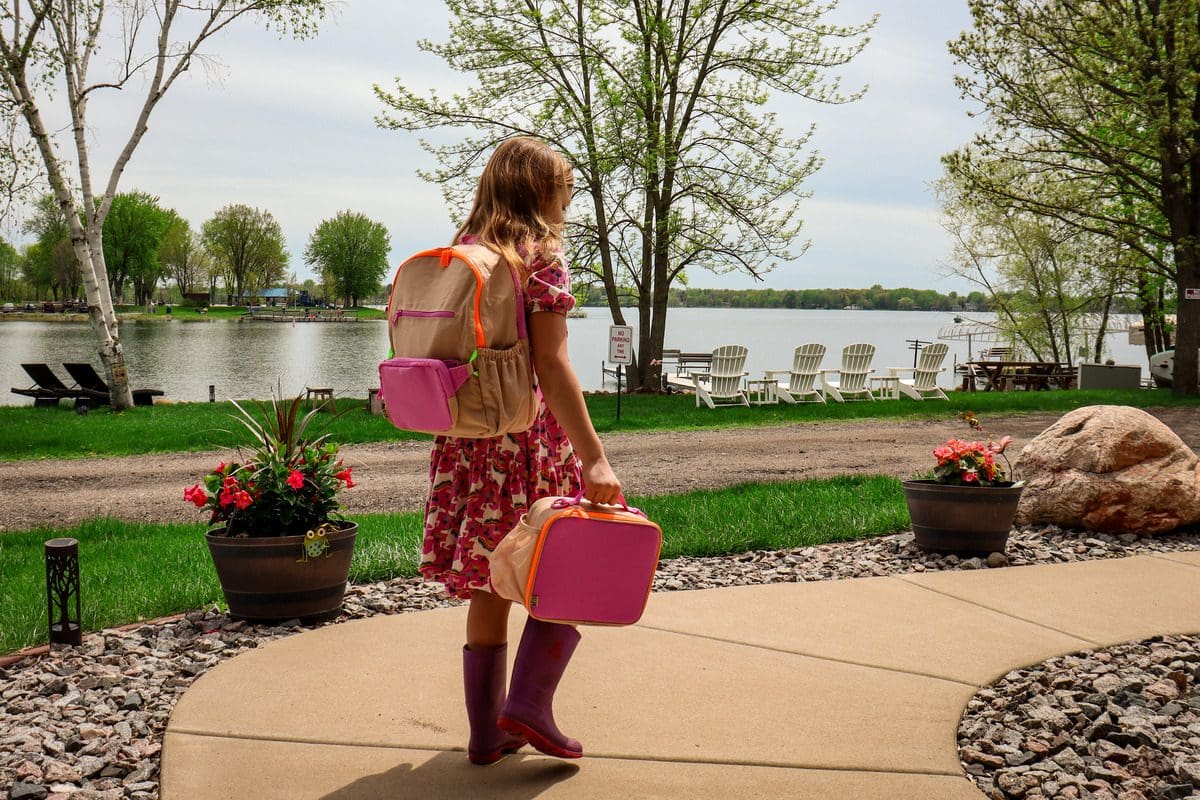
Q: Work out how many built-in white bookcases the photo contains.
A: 0